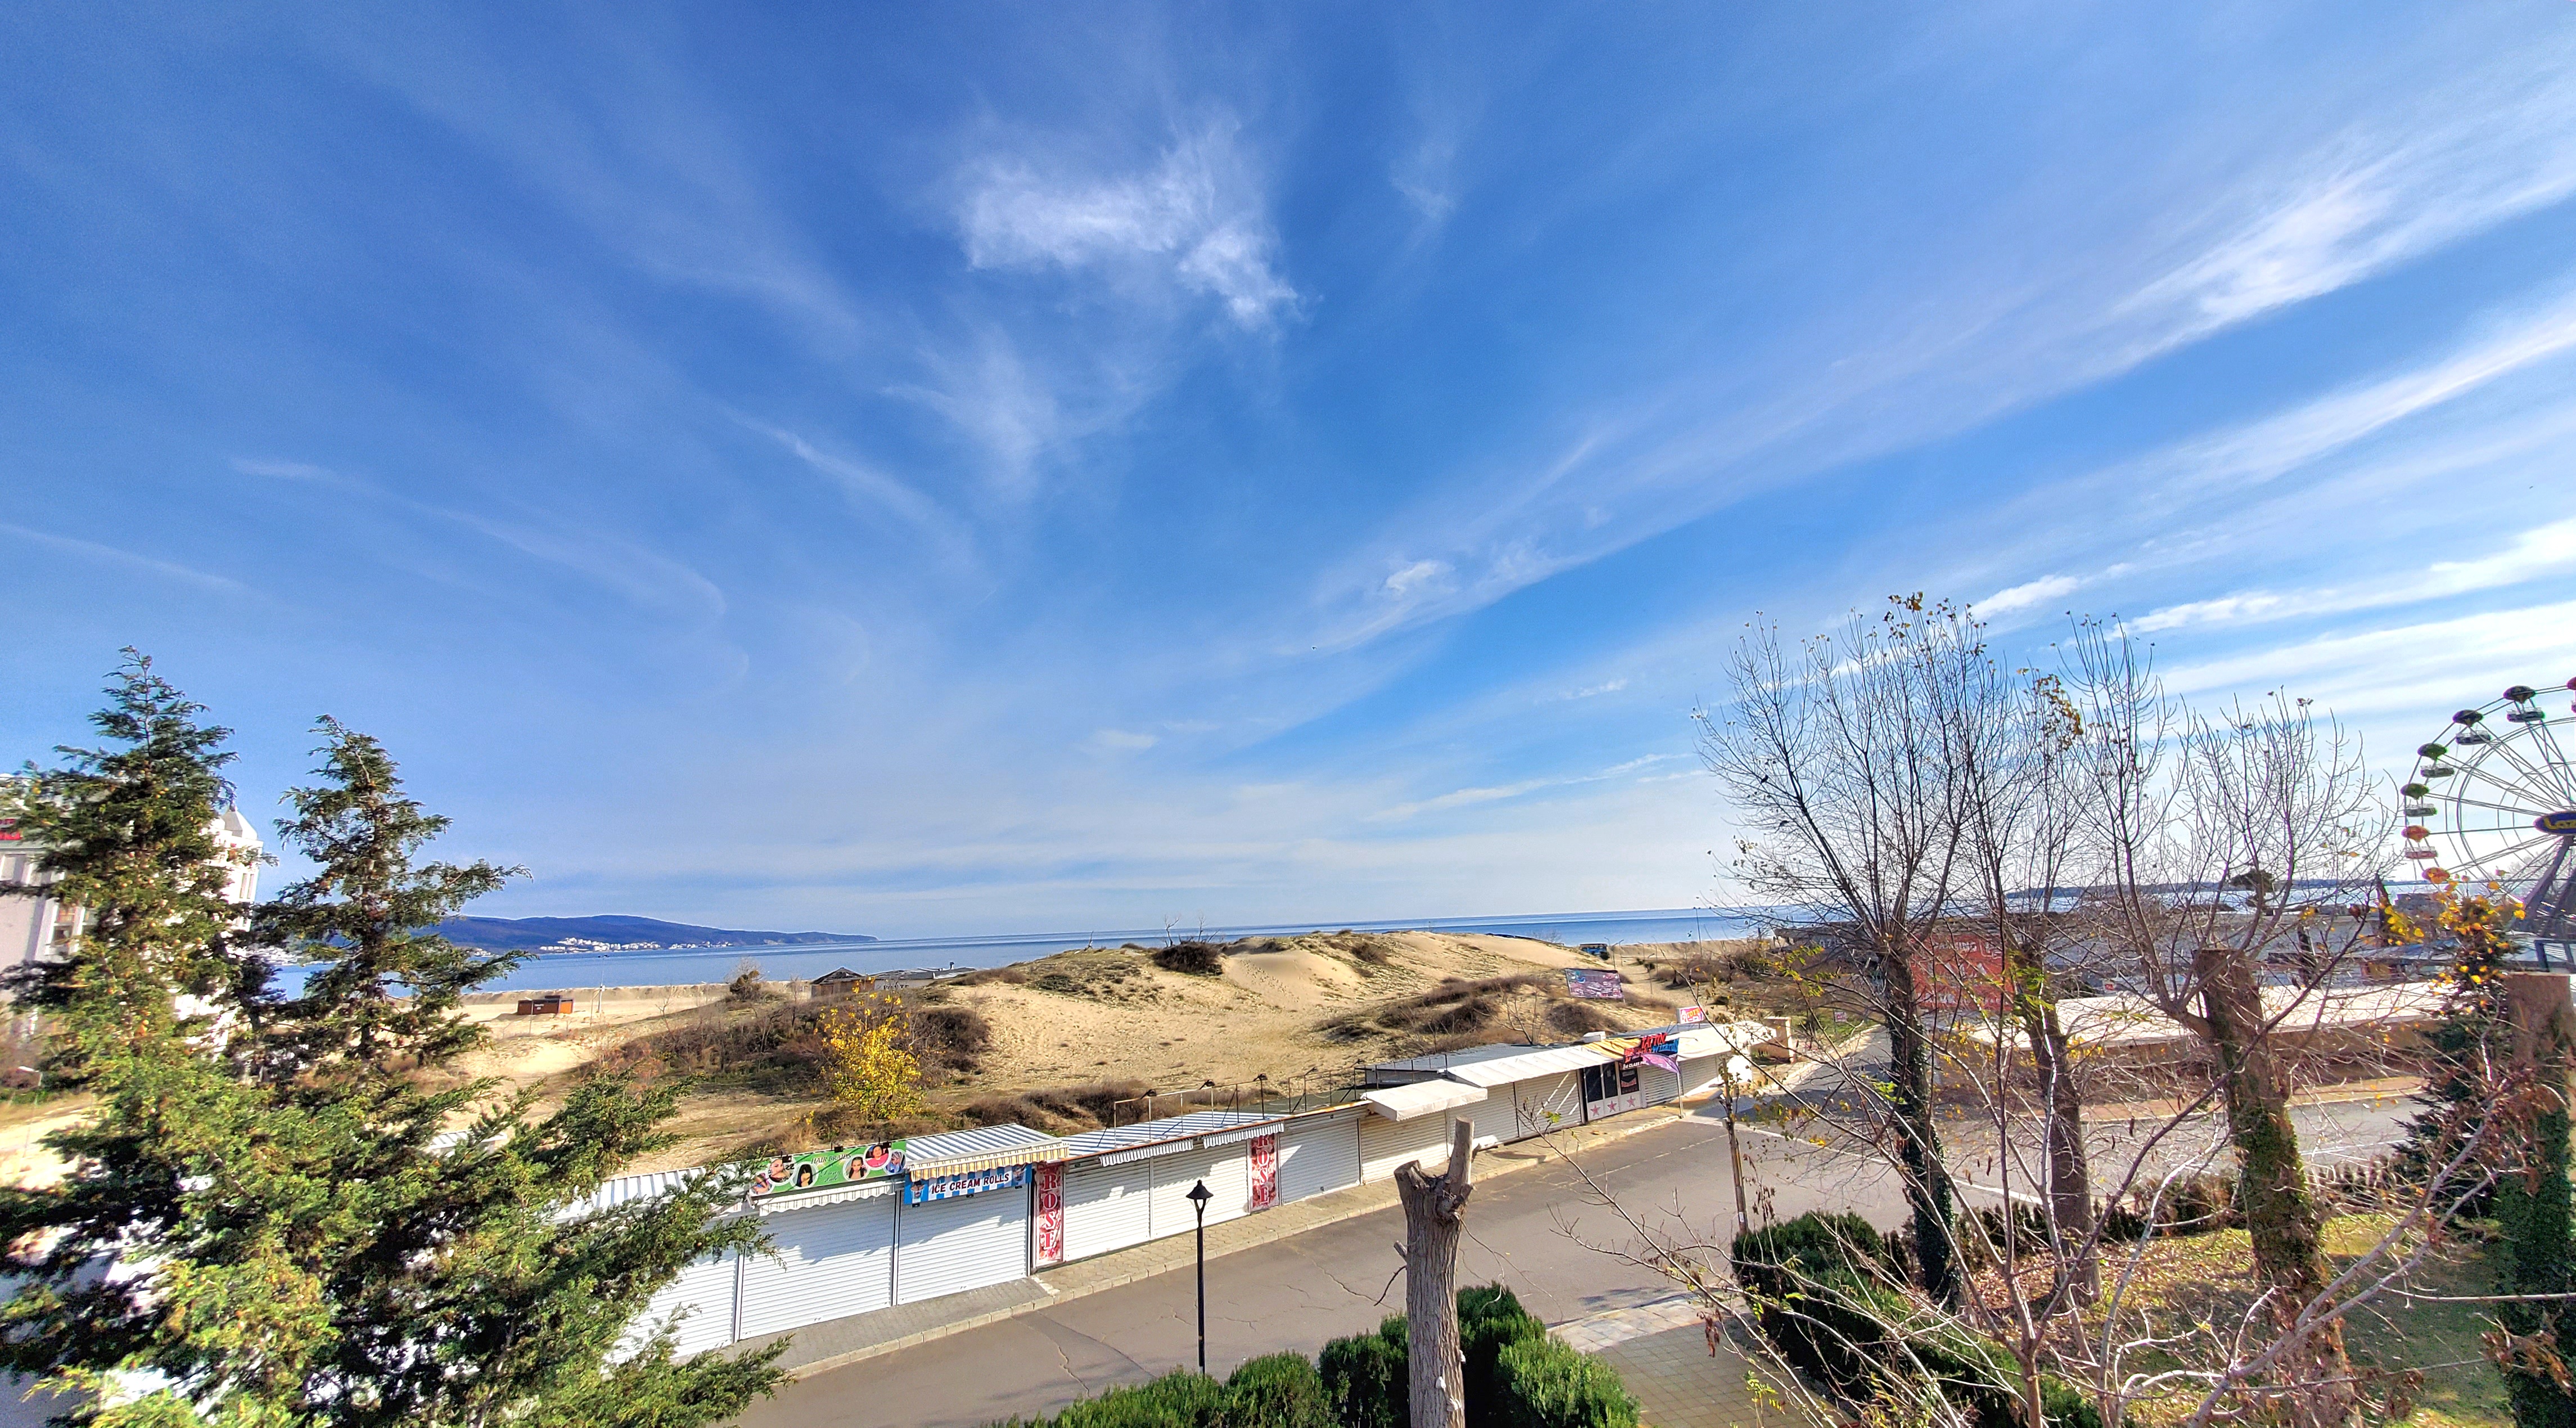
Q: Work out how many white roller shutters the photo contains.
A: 11